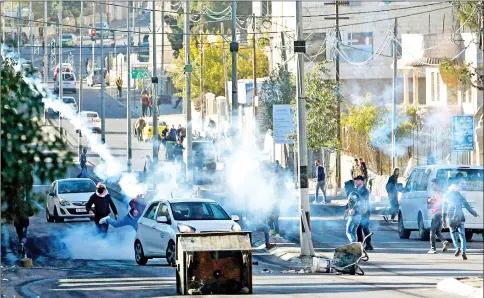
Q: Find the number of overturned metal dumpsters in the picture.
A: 1